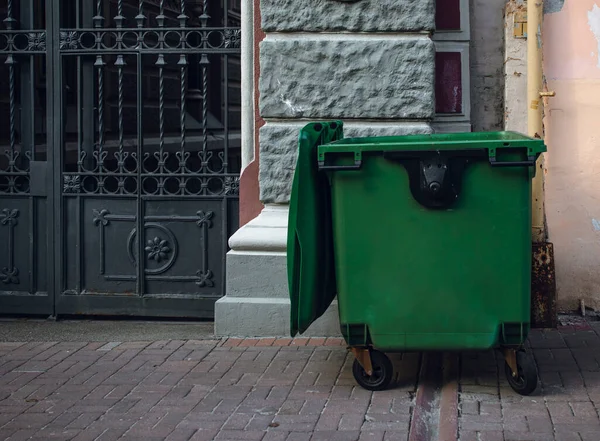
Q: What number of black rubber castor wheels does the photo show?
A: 2